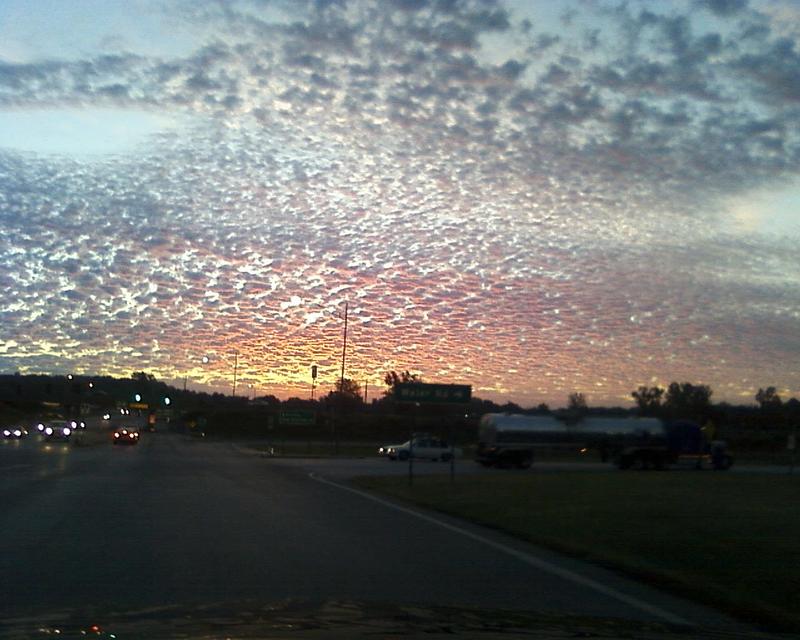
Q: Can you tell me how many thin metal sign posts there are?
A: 2